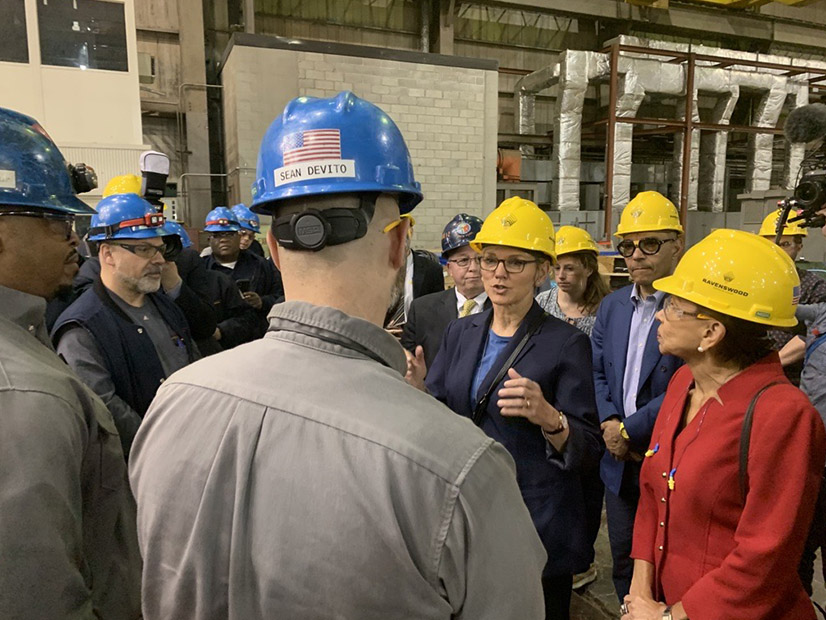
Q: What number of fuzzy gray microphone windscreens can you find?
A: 1